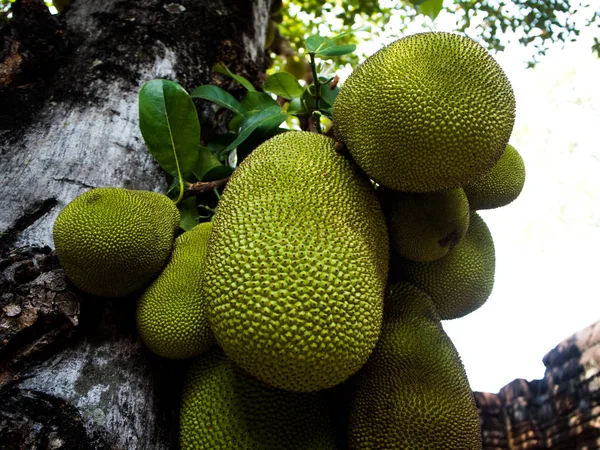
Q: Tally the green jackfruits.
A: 9